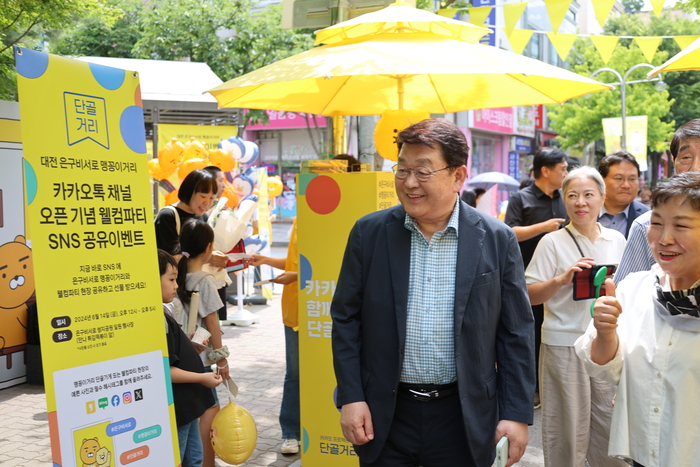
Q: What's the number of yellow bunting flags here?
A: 11